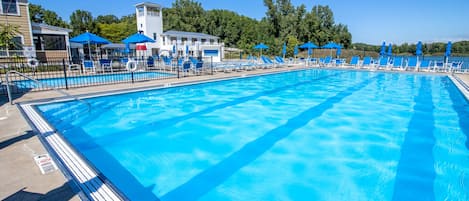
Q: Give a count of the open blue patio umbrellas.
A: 5